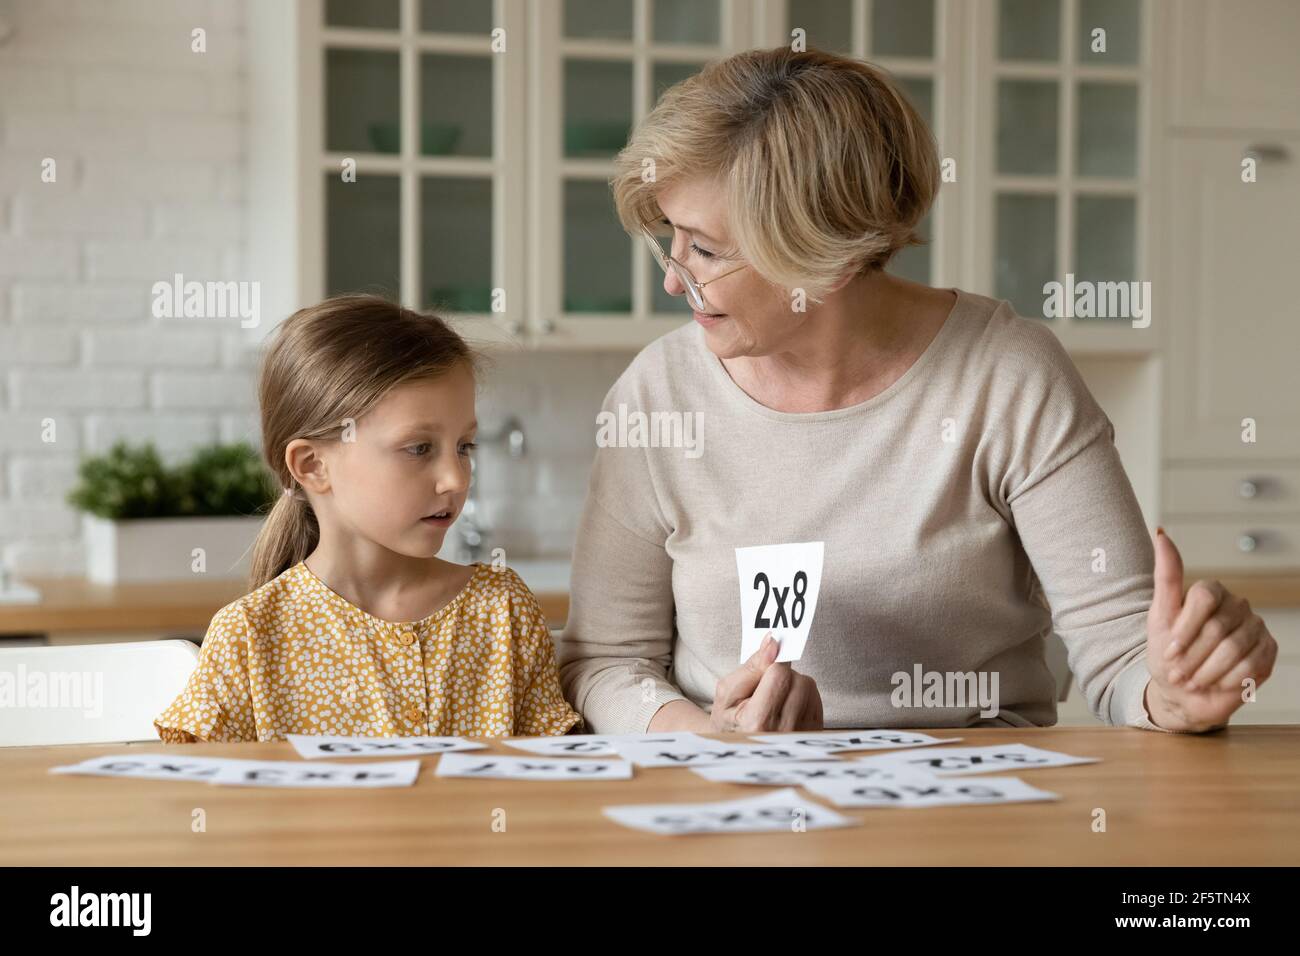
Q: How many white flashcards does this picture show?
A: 12